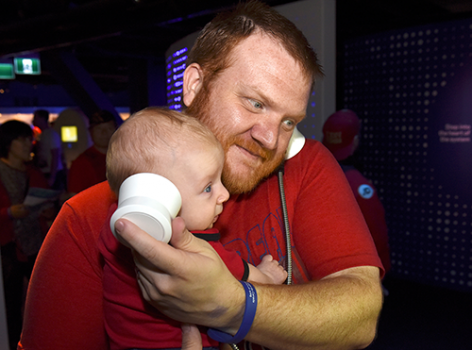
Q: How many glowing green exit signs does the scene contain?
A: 2